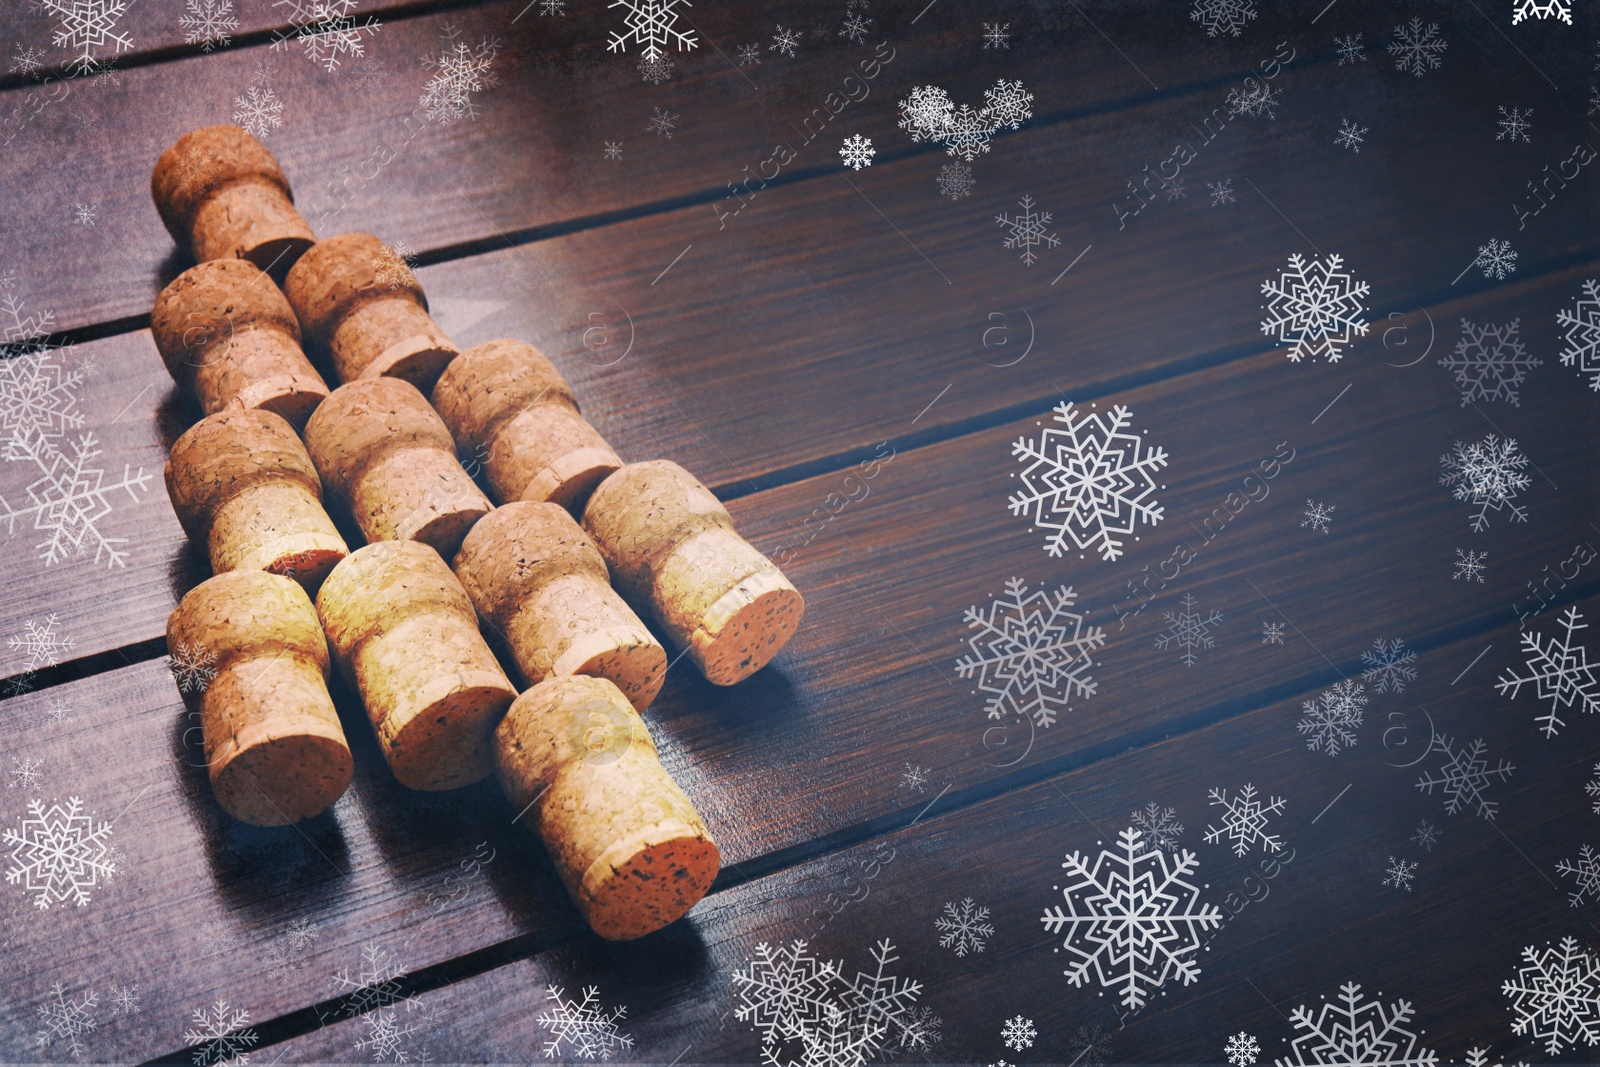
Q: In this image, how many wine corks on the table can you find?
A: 11